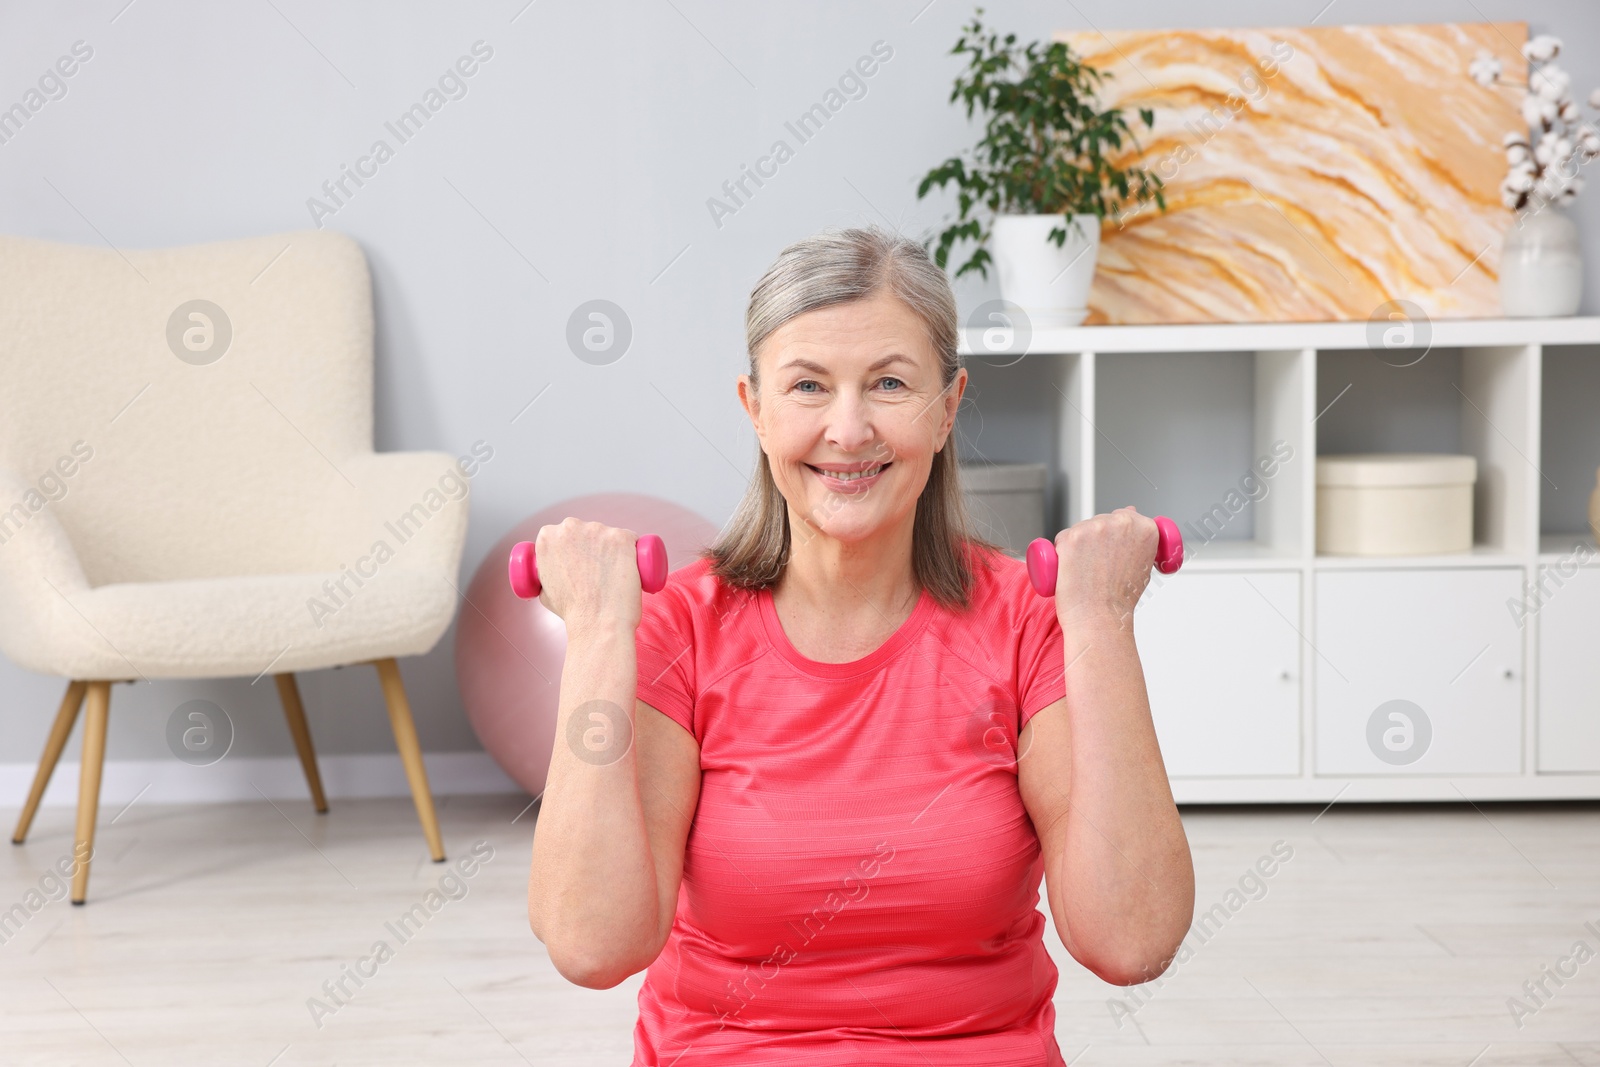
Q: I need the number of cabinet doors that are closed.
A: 3